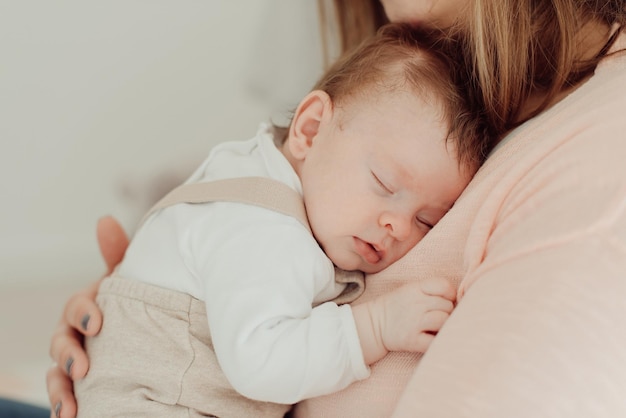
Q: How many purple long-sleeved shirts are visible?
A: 0